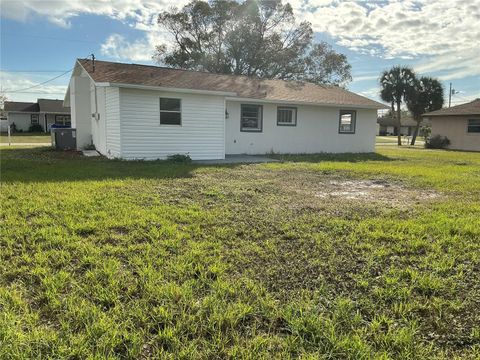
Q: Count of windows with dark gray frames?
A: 3